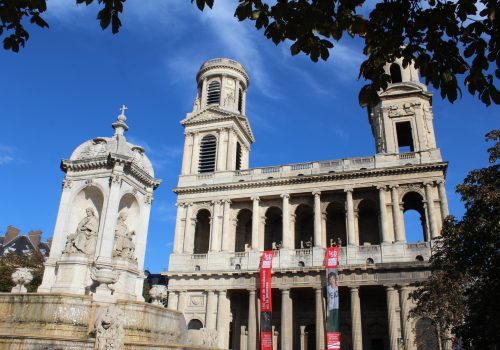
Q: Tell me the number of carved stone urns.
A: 3